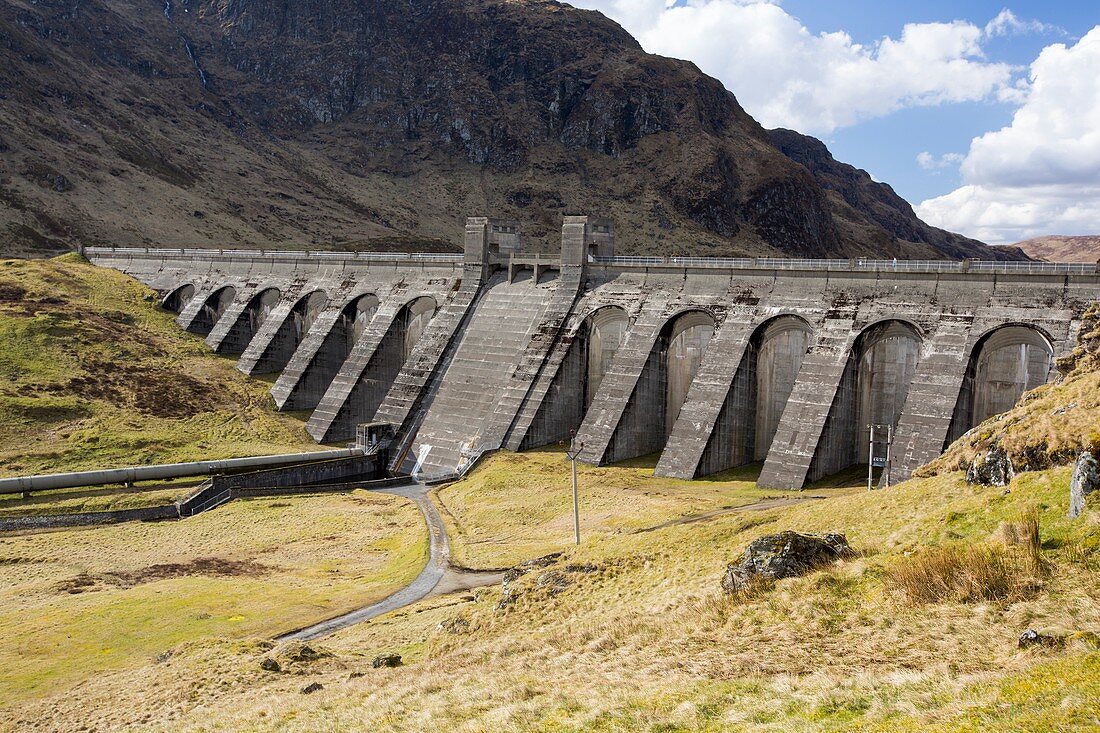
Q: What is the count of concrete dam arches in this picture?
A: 11